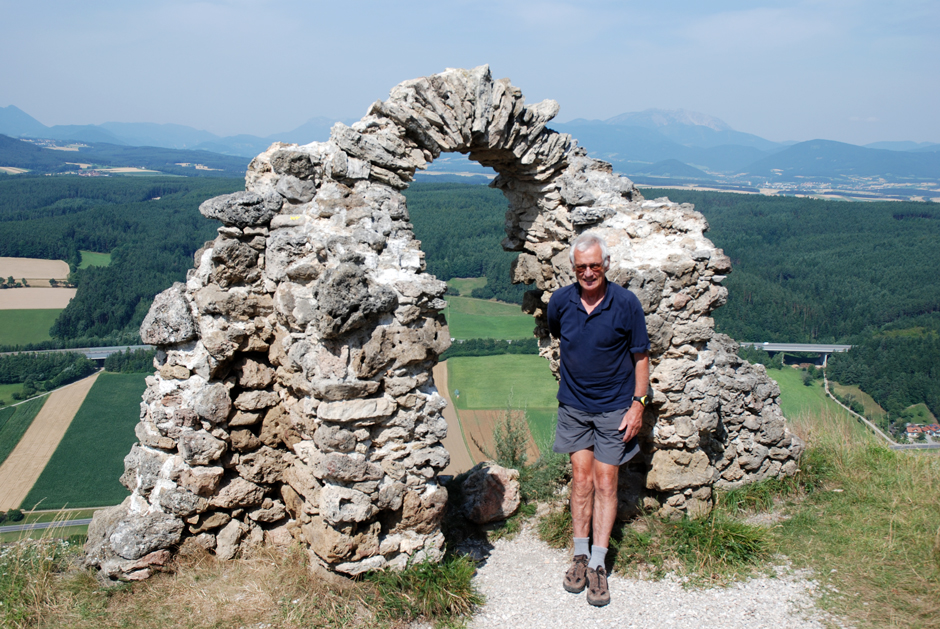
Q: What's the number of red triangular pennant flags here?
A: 0